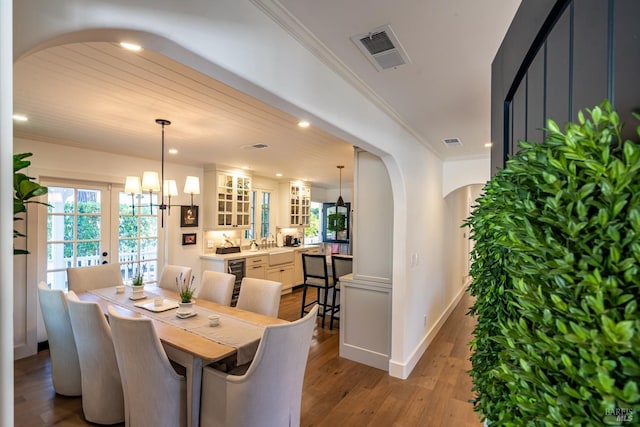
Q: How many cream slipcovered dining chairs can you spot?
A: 8